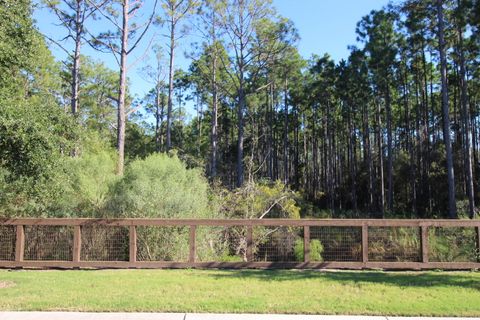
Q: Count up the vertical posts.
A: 9